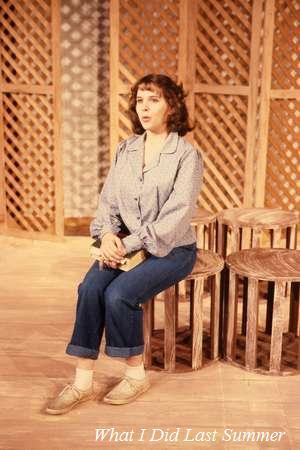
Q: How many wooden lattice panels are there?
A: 4